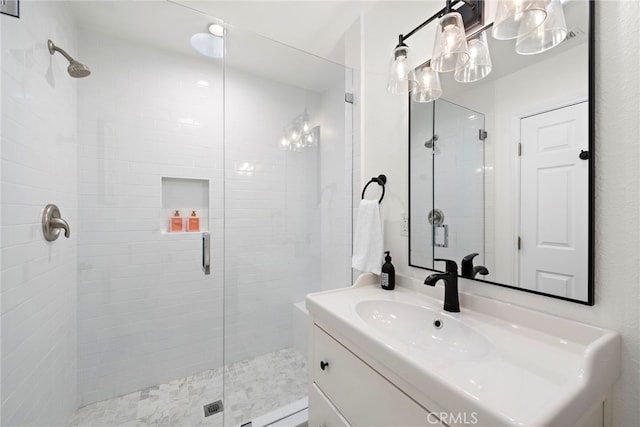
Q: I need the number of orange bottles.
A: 2